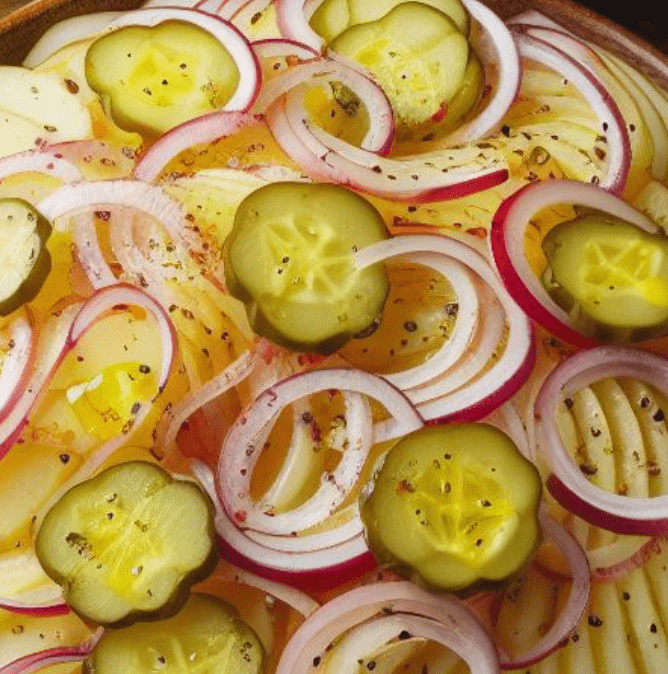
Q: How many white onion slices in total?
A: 0